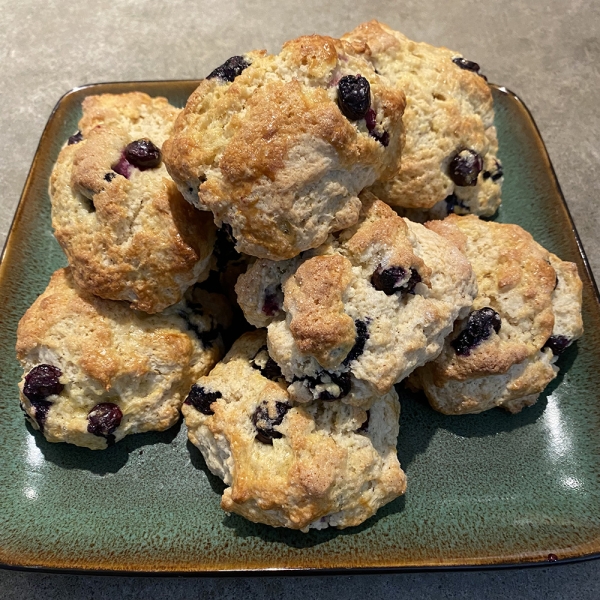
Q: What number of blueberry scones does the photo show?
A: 7